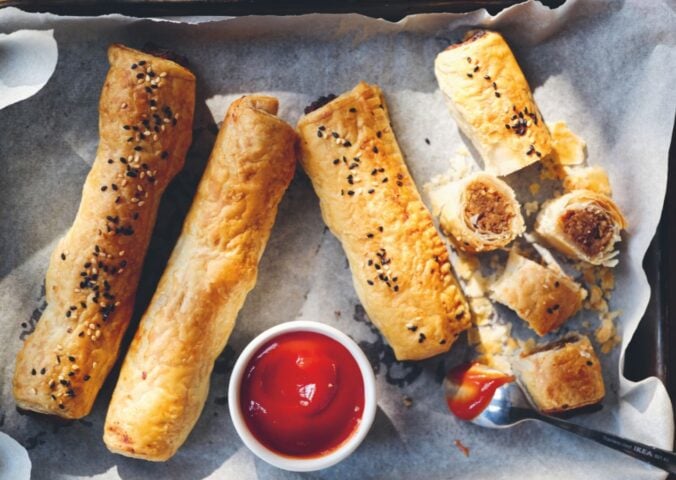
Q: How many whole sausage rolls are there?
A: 3